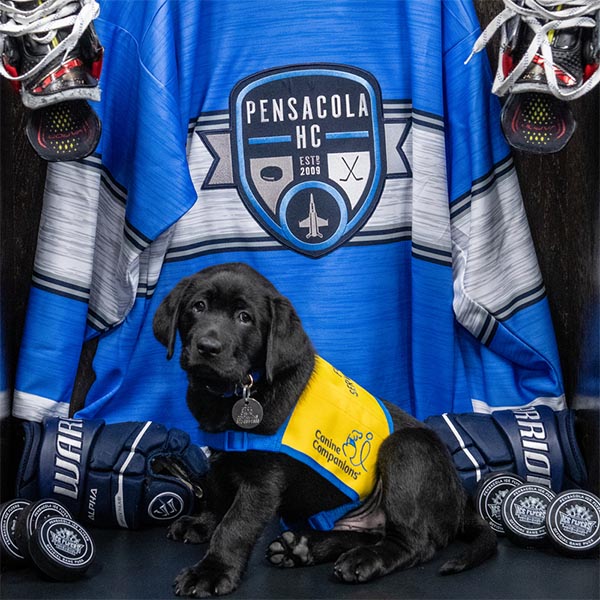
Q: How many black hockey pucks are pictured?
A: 6